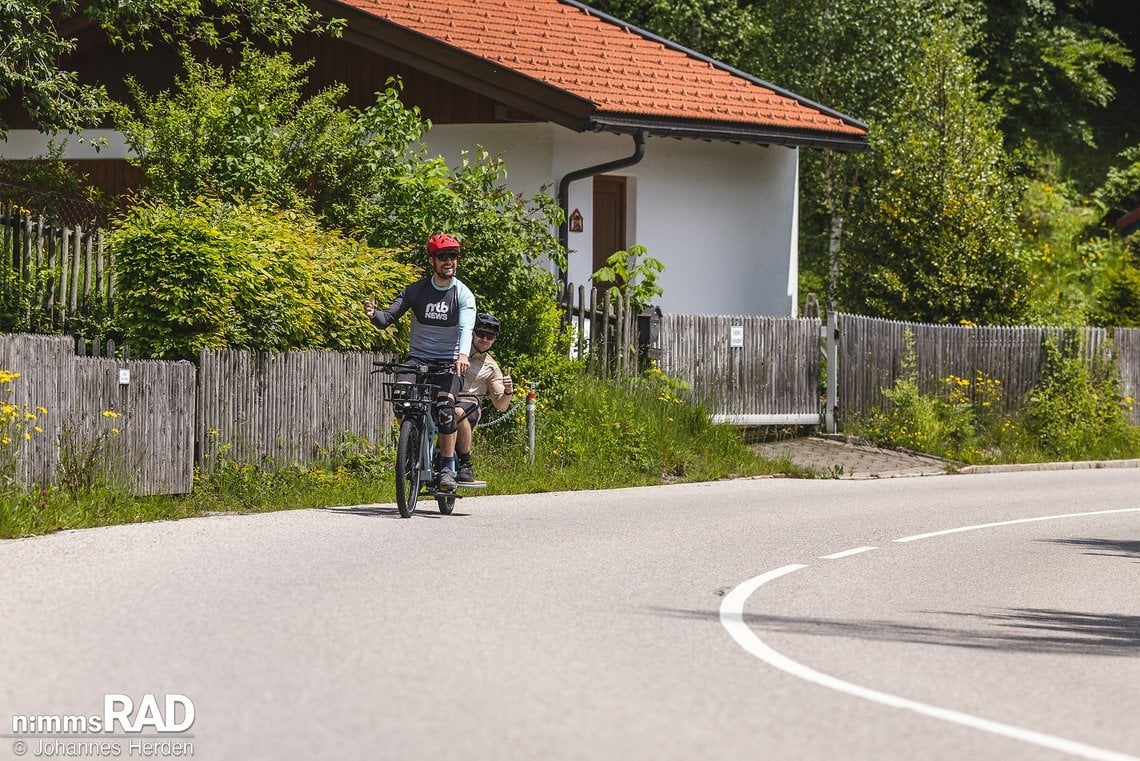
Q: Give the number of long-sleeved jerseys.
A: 1